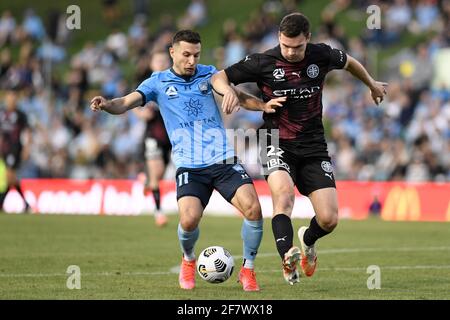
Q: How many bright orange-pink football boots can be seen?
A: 2